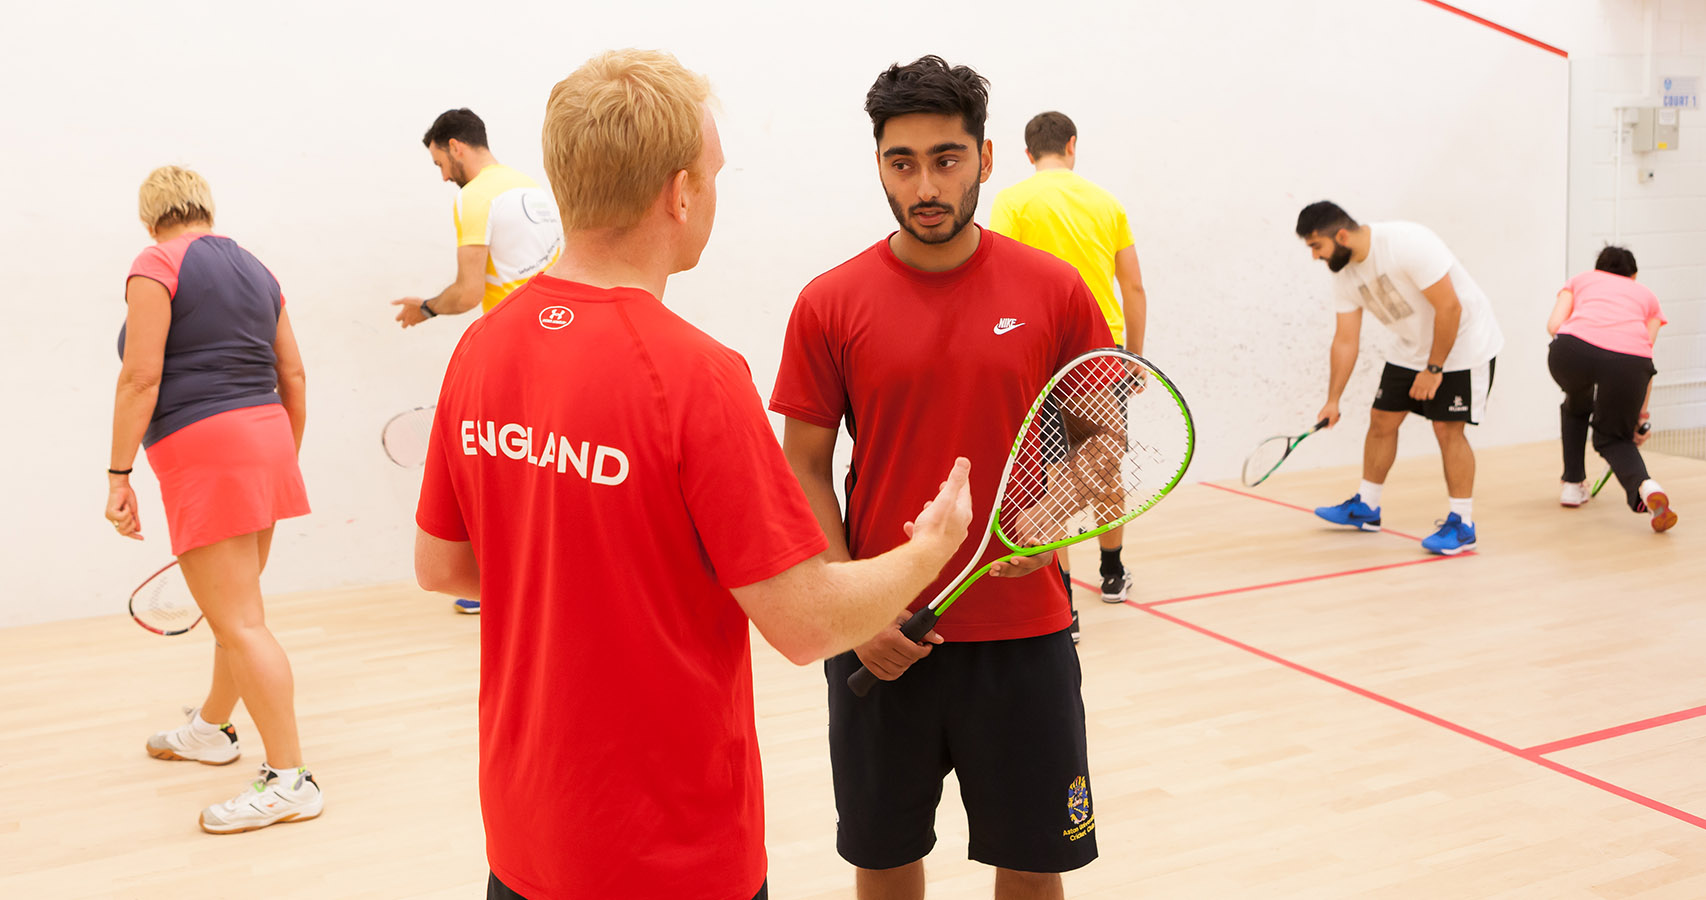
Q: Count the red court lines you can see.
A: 5